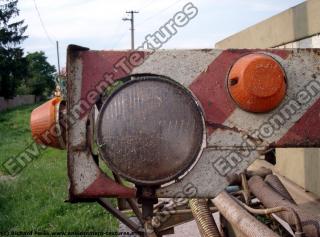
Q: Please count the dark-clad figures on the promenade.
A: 0